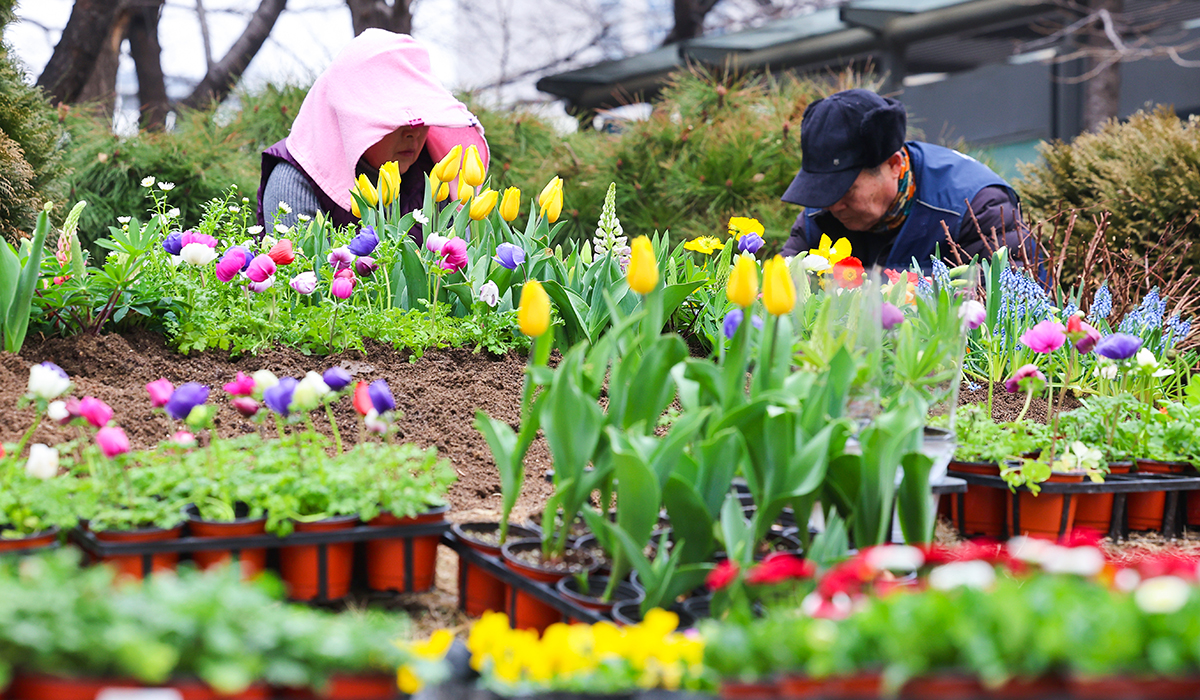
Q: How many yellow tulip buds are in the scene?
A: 15